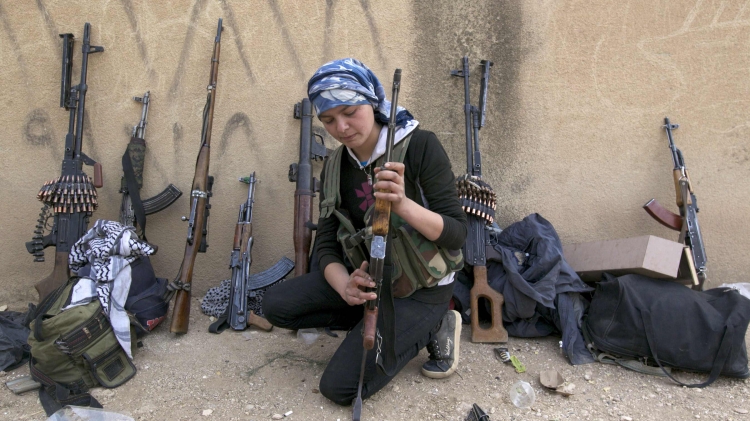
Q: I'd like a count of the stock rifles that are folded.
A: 1